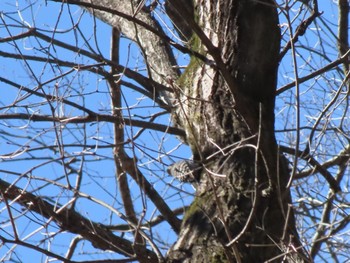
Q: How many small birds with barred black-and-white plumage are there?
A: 1